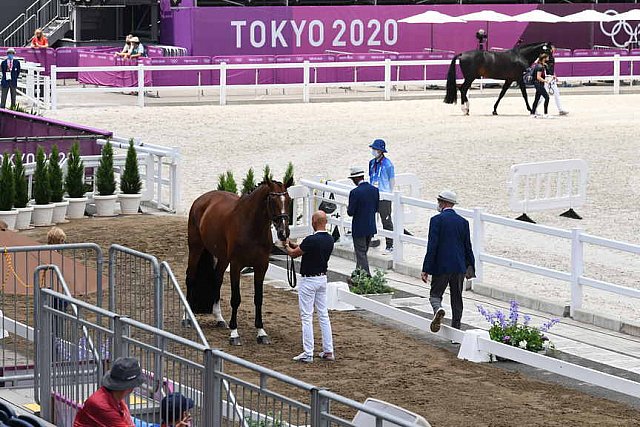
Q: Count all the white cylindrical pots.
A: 7